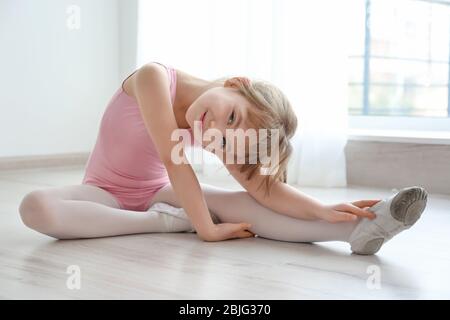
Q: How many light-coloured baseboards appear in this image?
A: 1